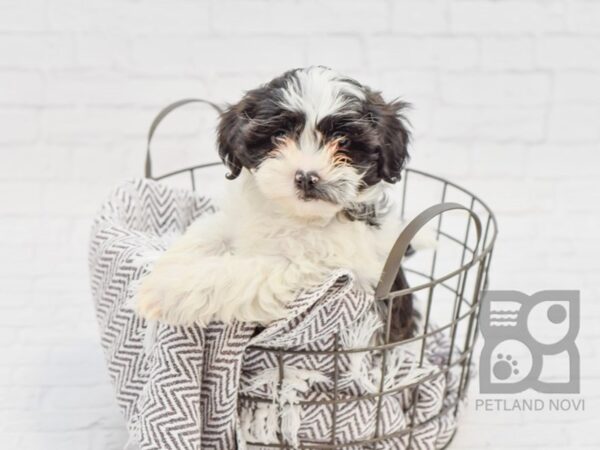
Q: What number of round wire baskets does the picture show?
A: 1